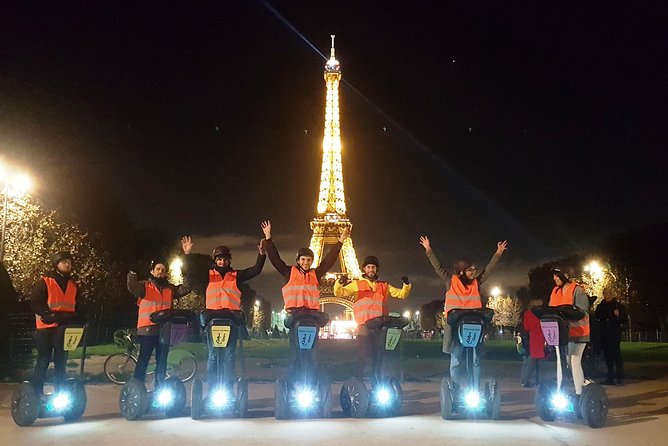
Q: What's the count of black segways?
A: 7